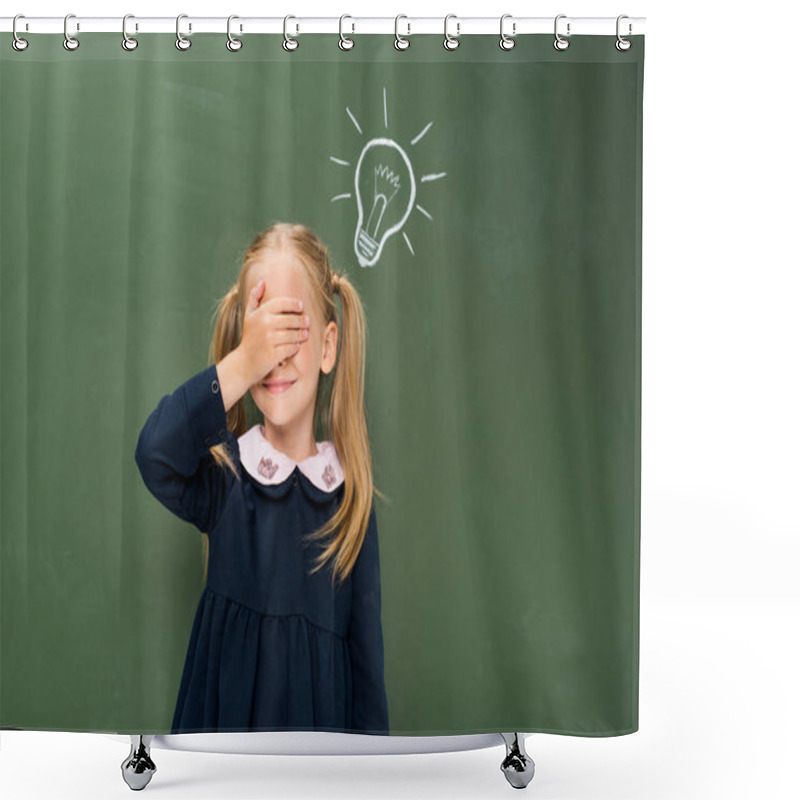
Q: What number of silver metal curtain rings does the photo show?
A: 12